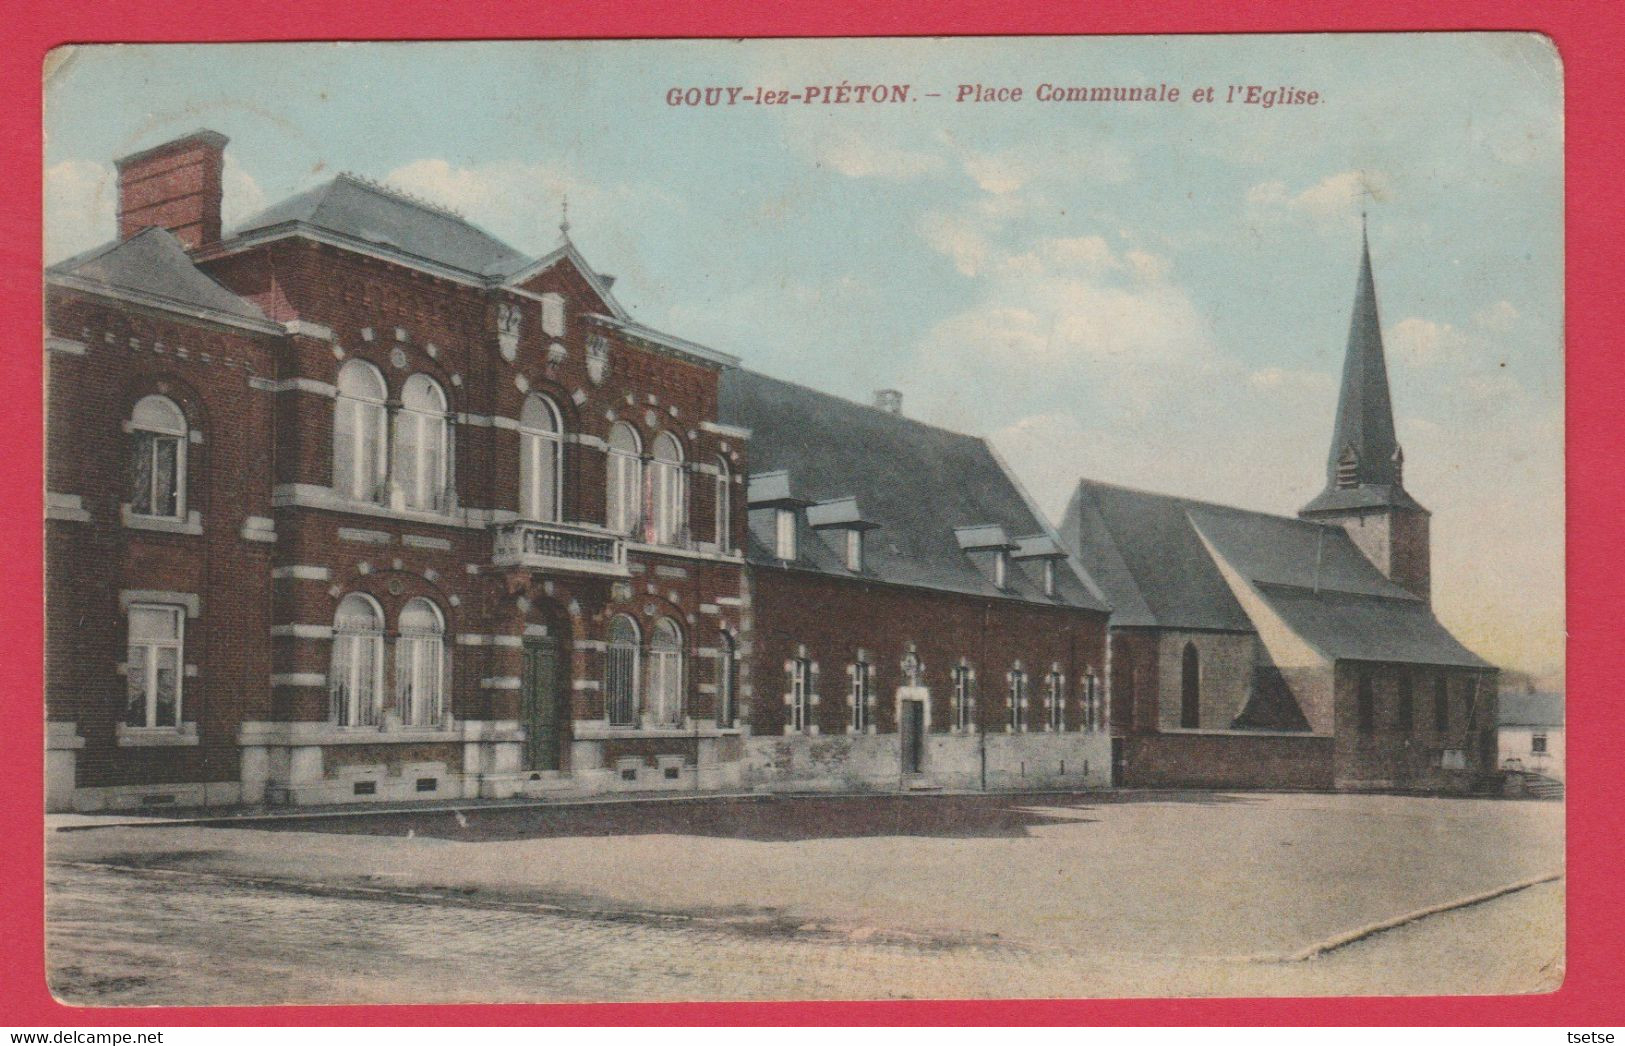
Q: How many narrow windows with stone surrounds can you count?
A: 6